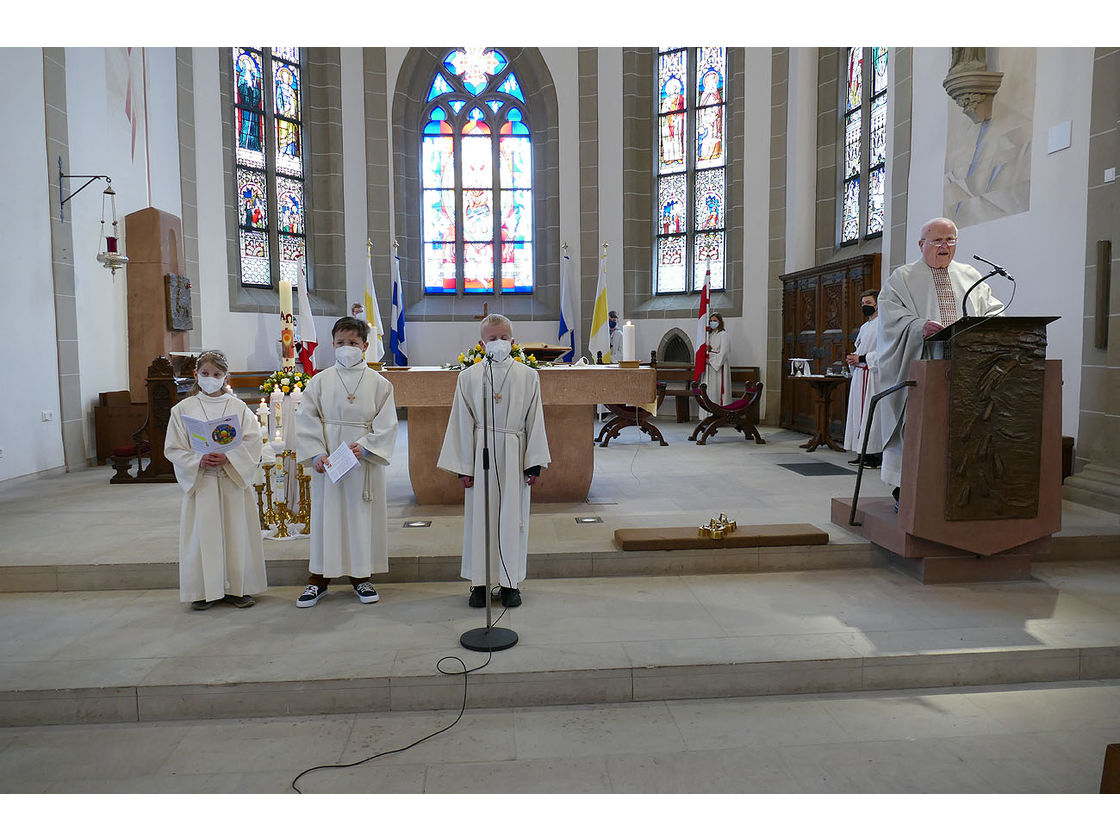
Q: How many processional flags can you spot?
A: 6